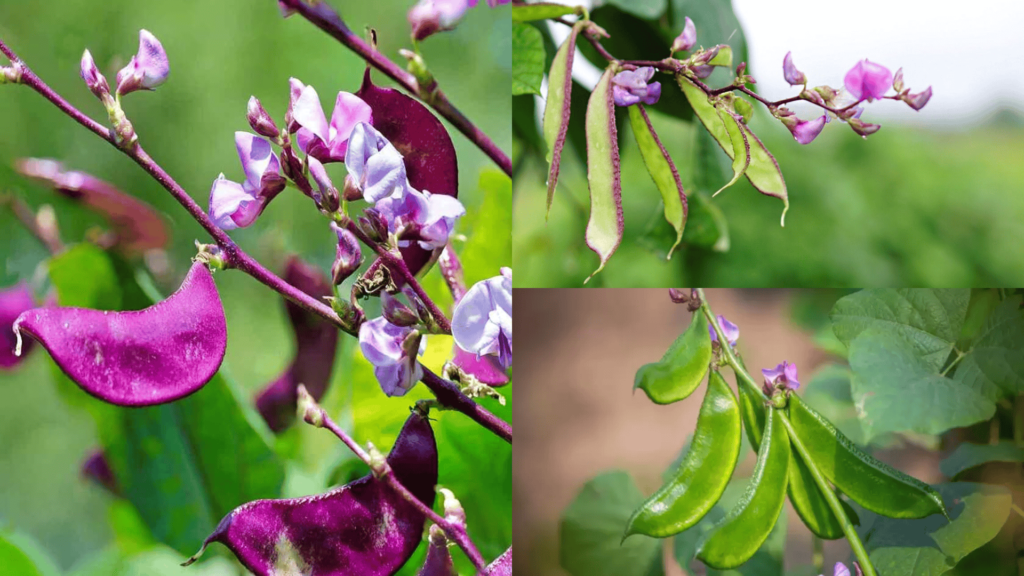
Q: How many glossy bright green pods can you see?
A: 6